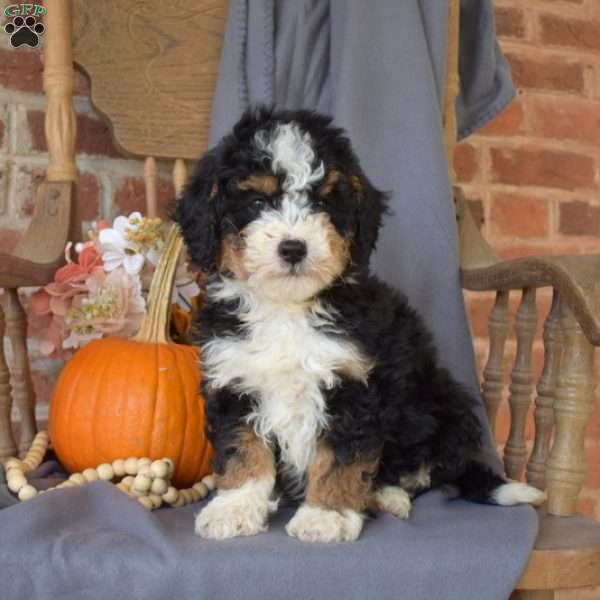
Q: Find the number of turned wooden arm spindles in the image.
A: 6